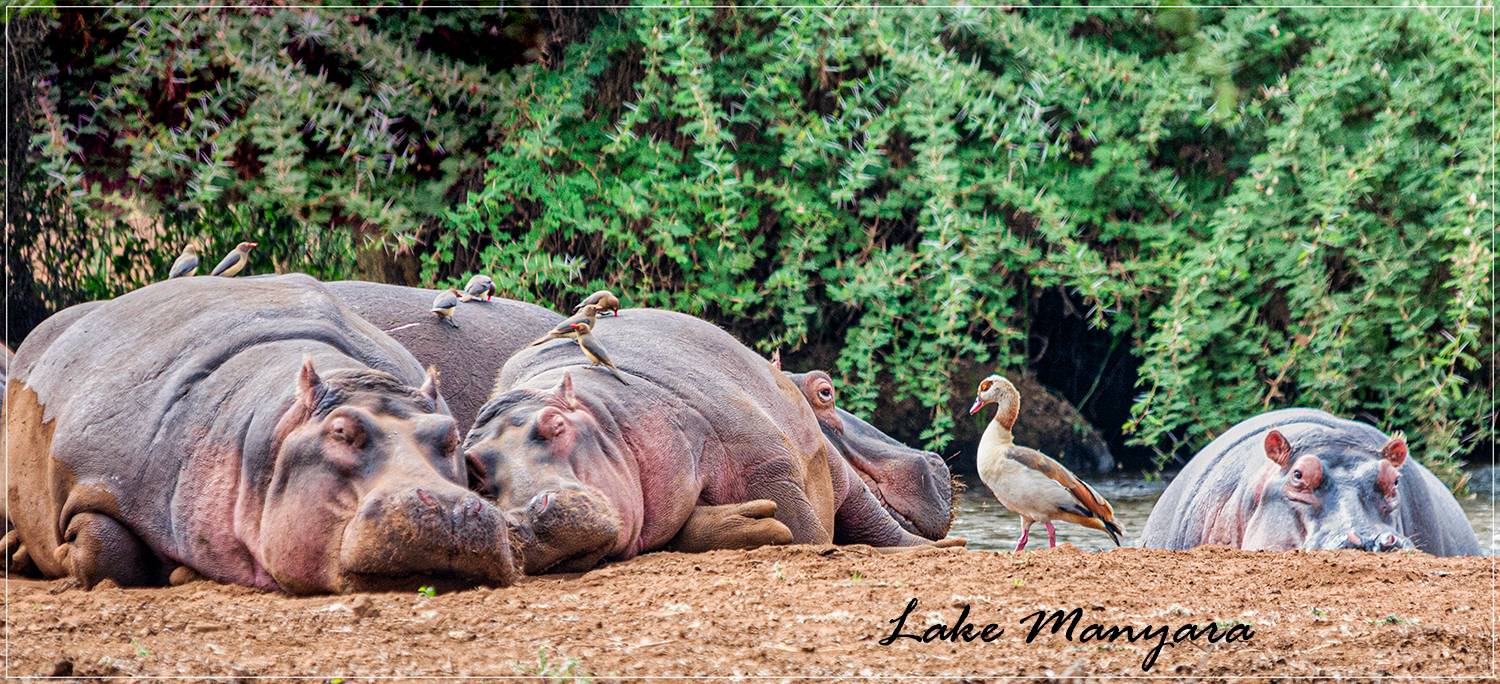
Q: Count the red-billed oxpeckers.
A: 7